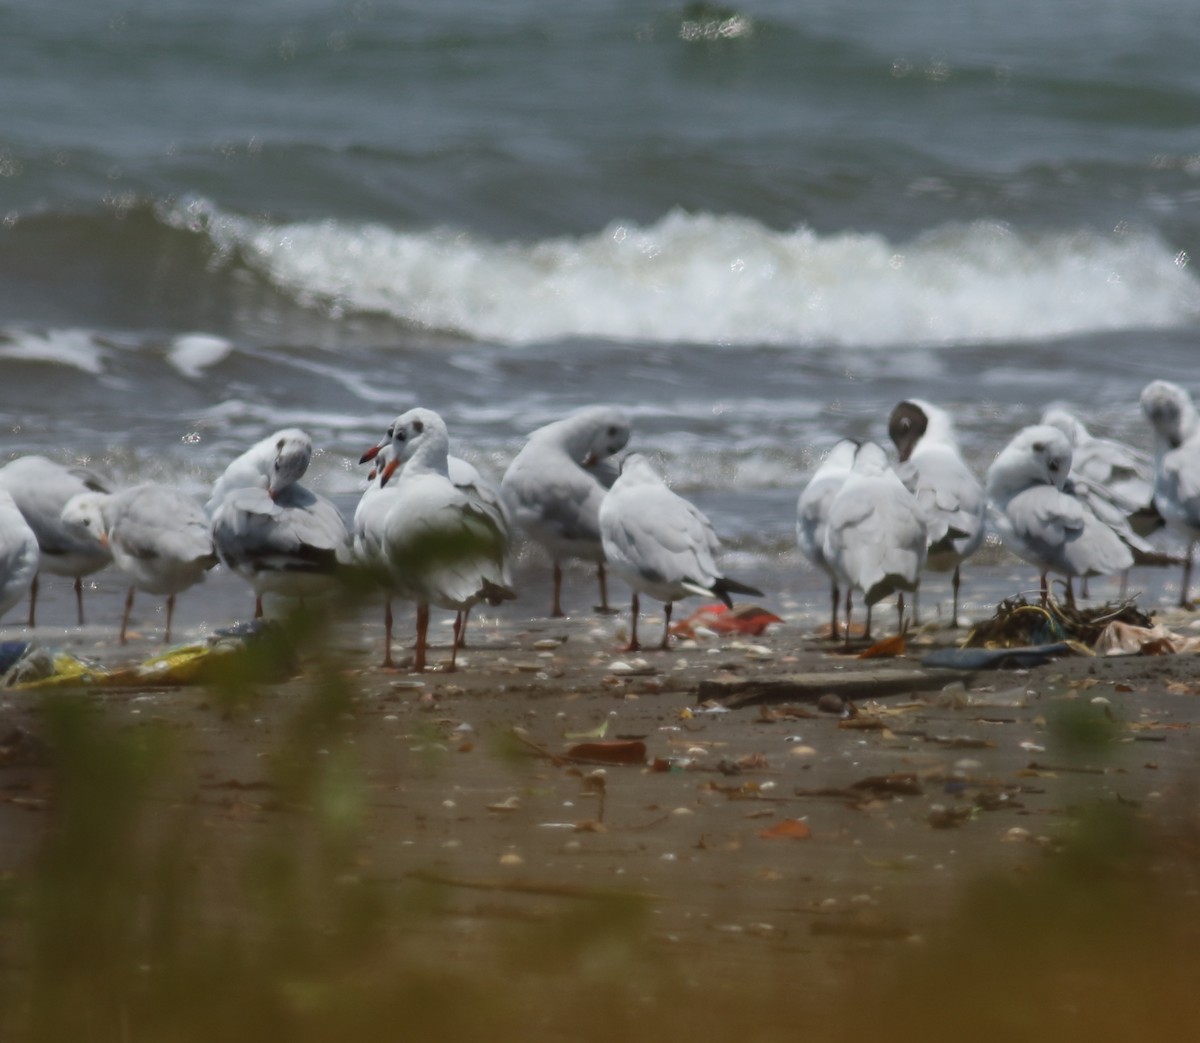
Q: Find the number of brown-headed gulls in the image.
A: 1